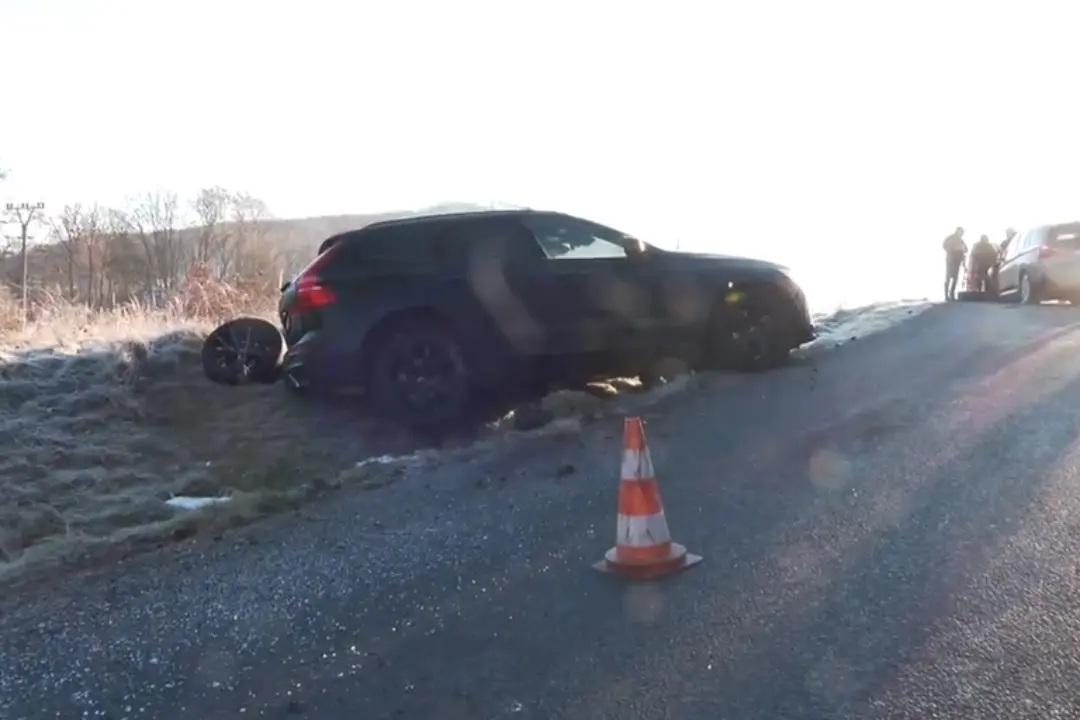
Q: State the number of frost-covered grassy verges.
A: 1